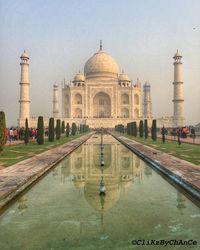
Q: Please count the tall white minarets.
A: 4